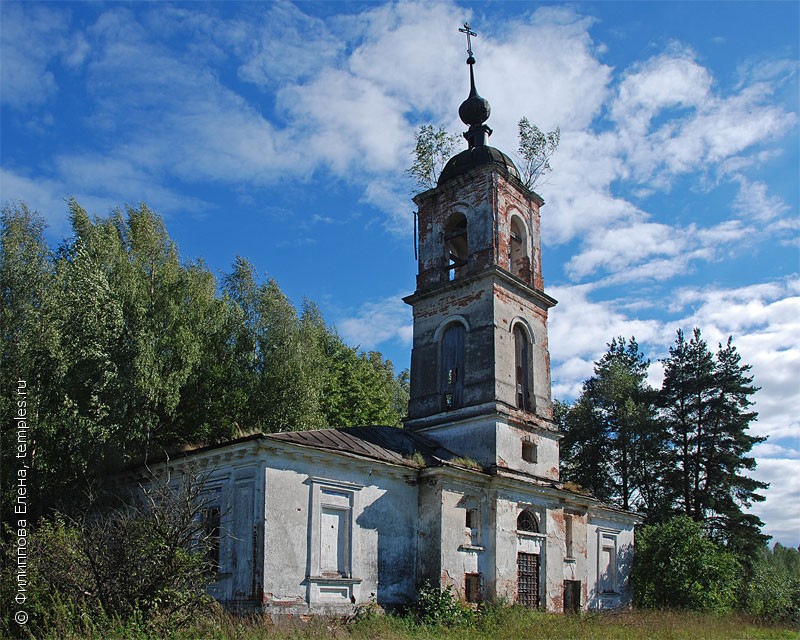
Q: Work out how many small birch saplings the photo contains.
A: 2